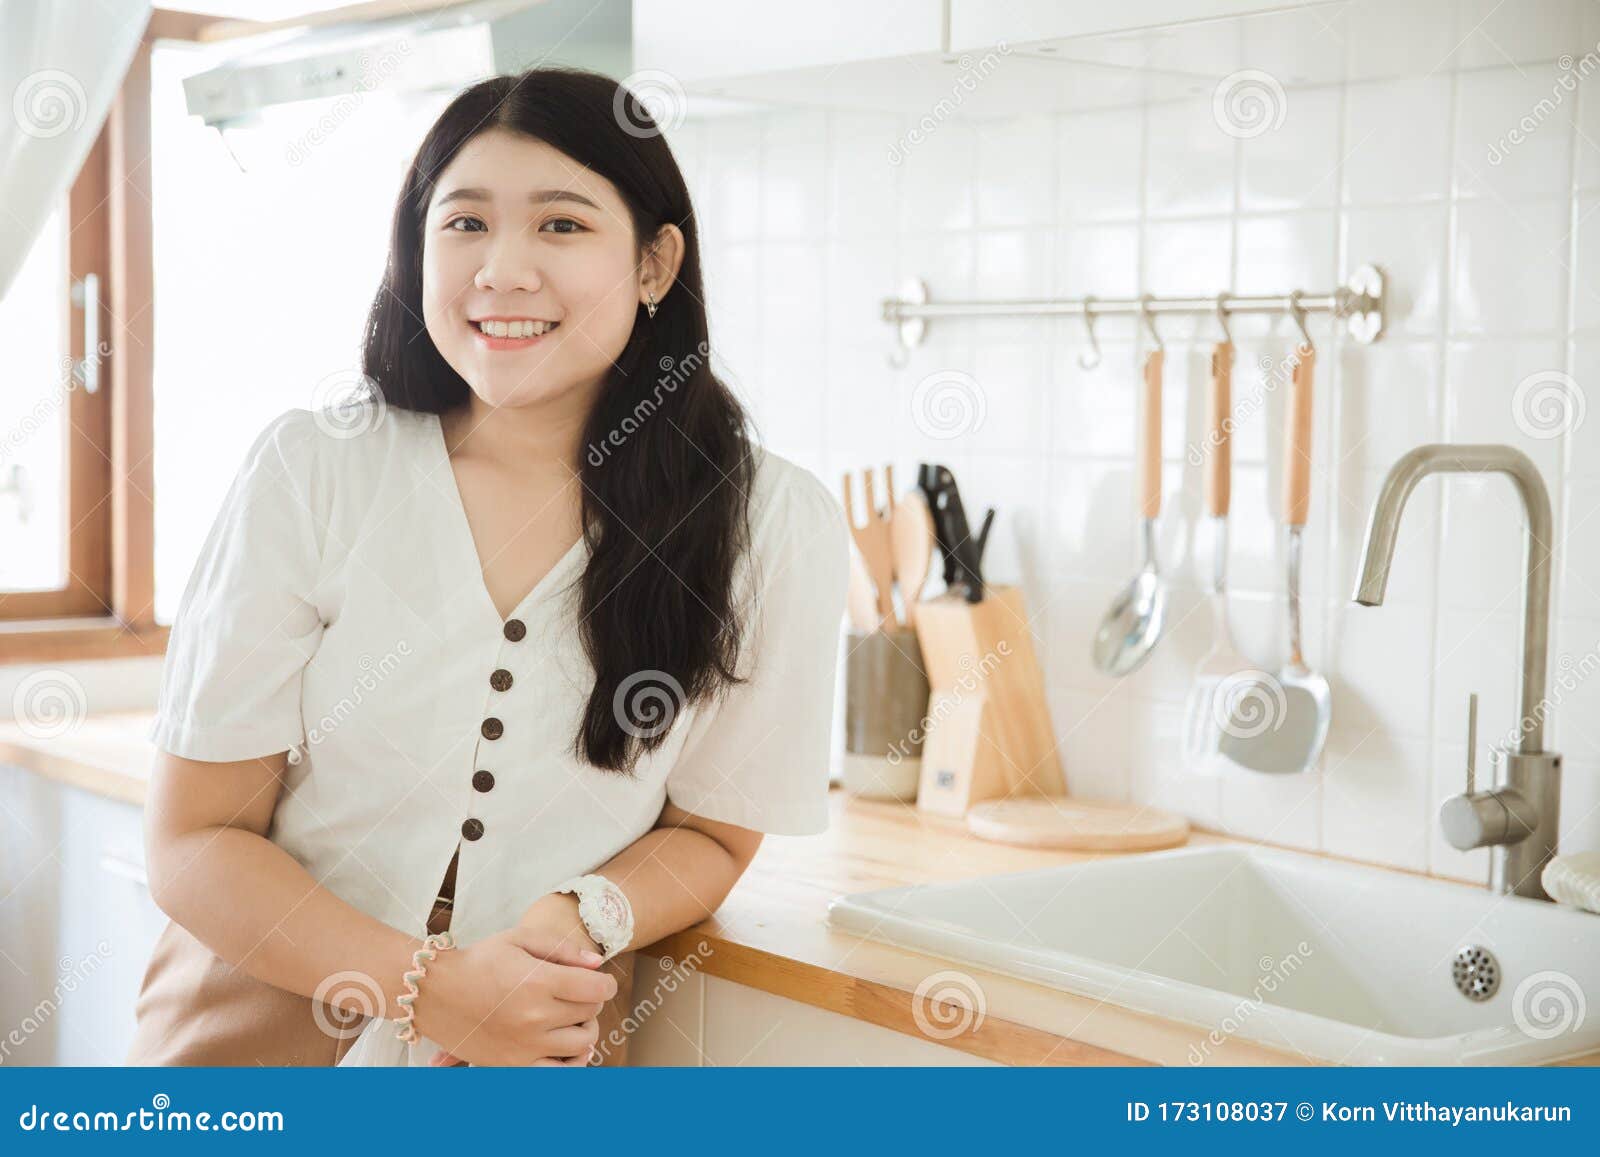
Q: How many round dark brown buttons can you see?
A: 5